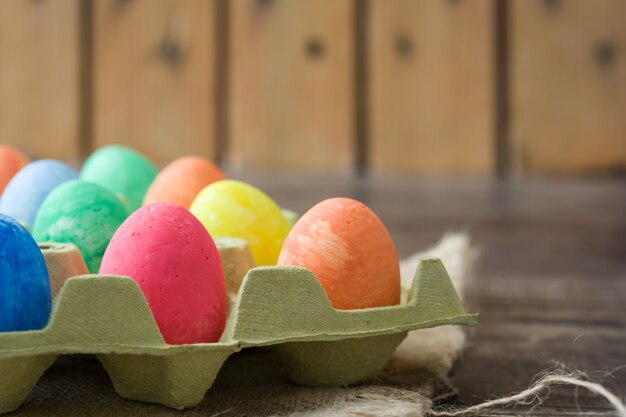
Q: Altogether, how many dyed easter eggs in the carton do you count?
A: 9